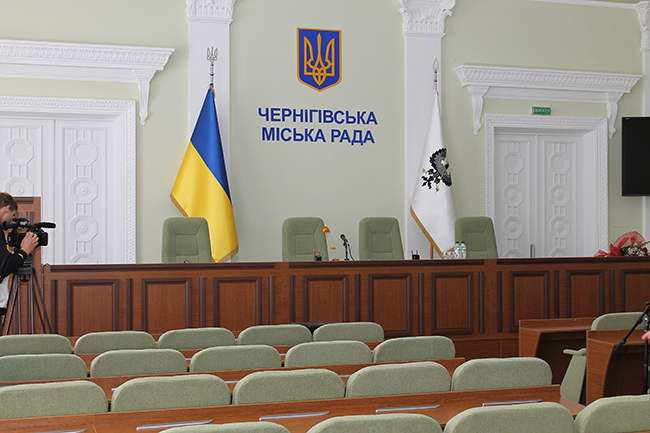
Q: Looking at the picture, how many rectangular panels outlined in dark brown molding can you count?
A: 9